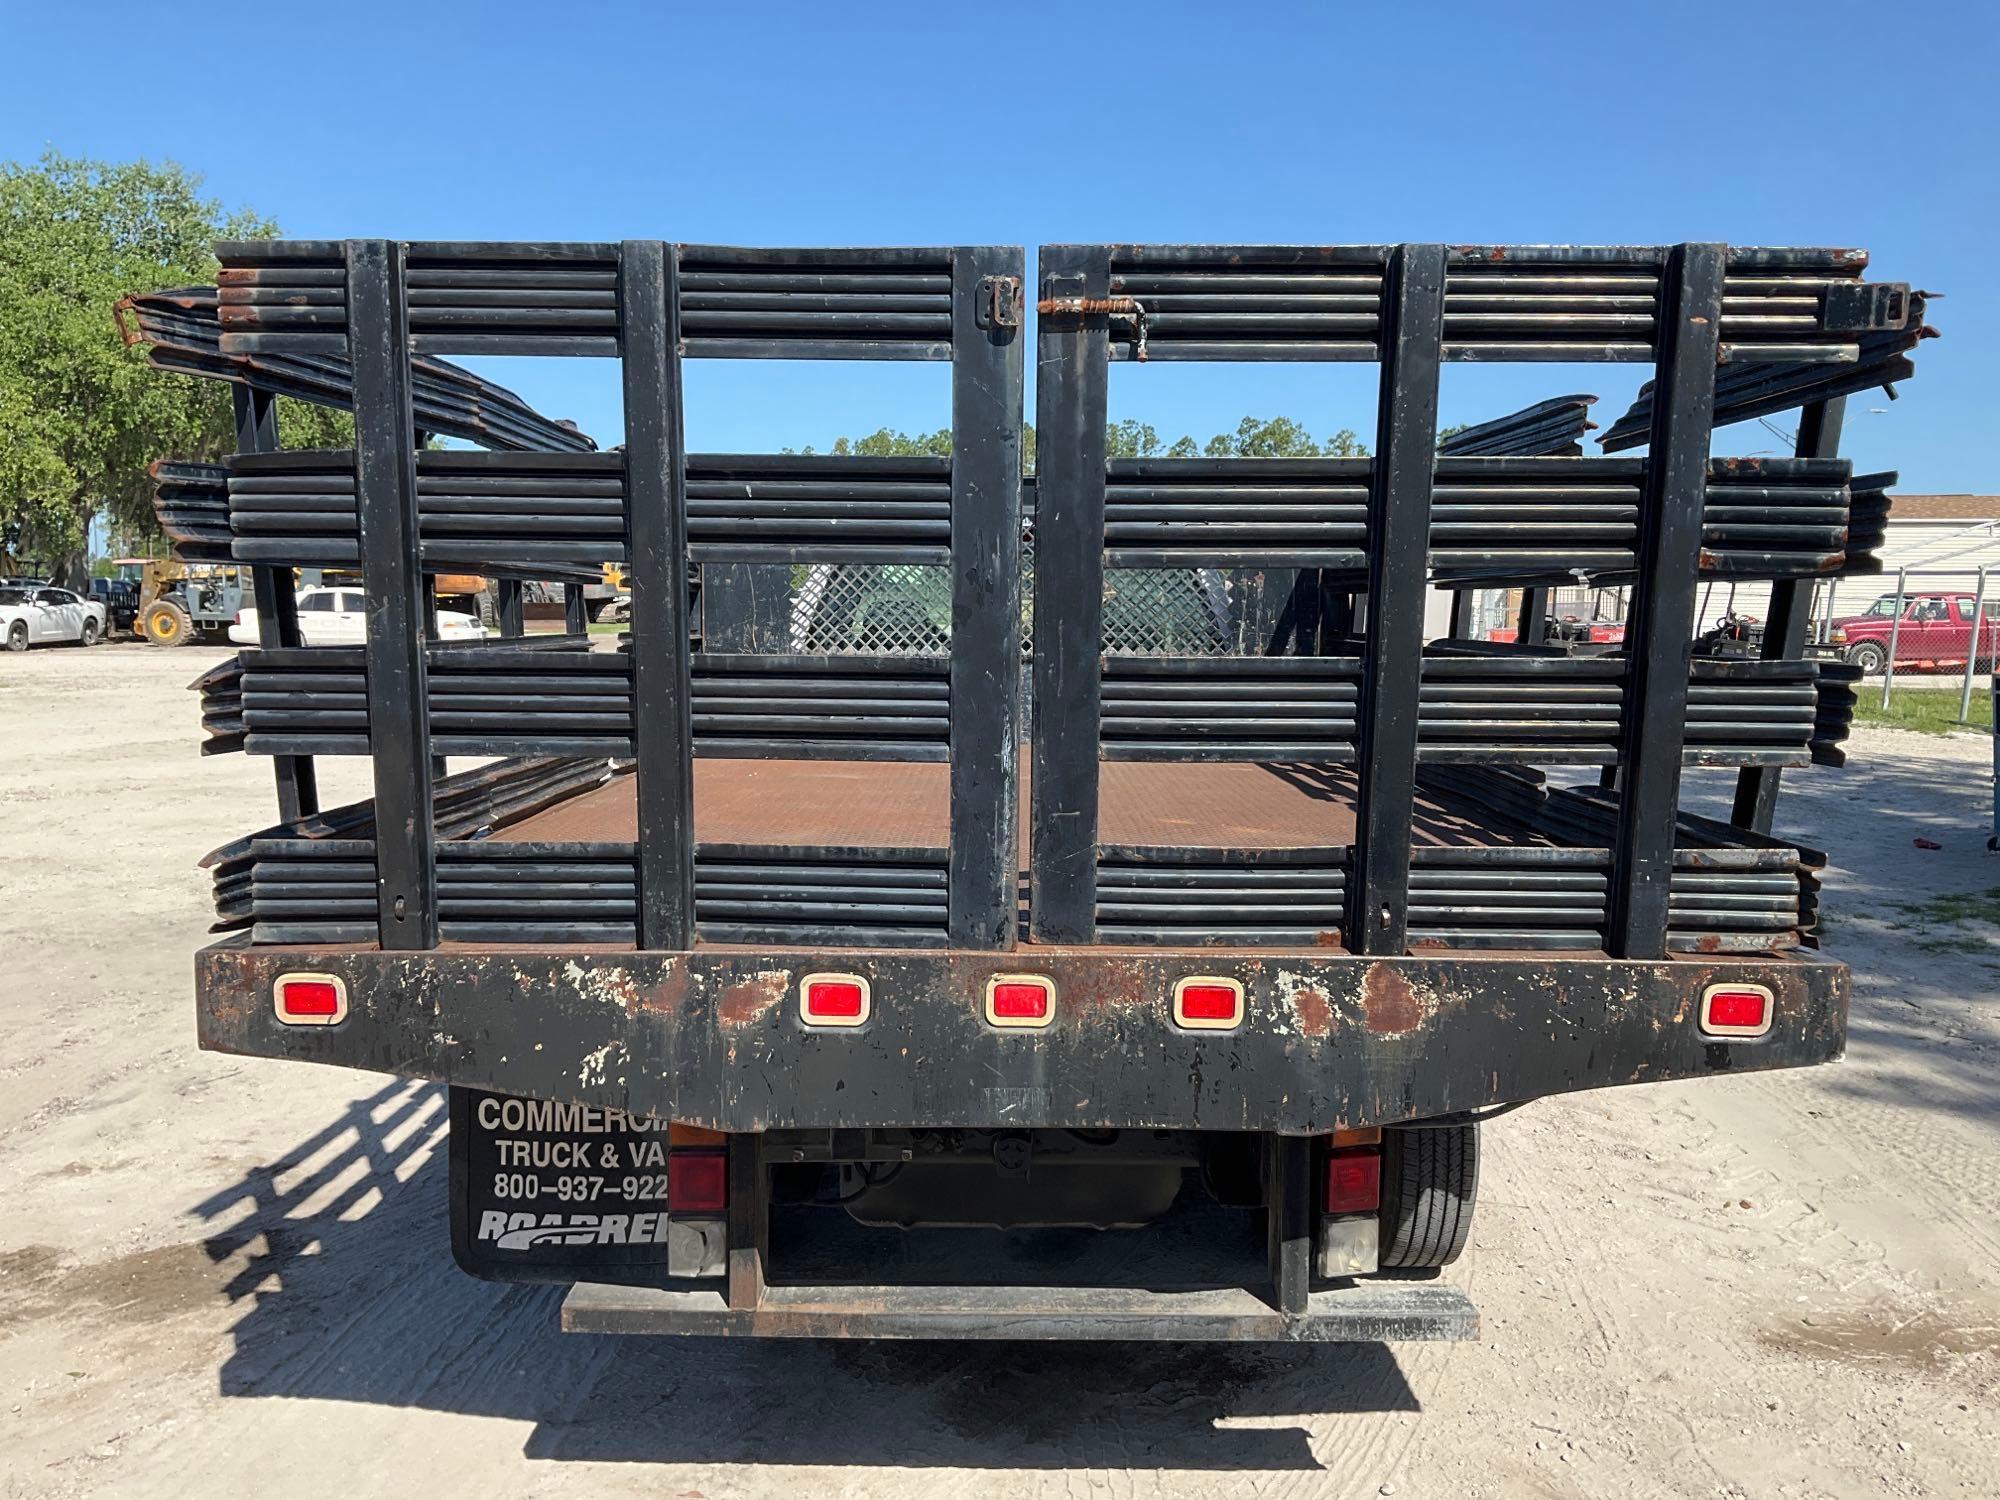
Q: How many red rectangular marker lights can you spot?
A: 5